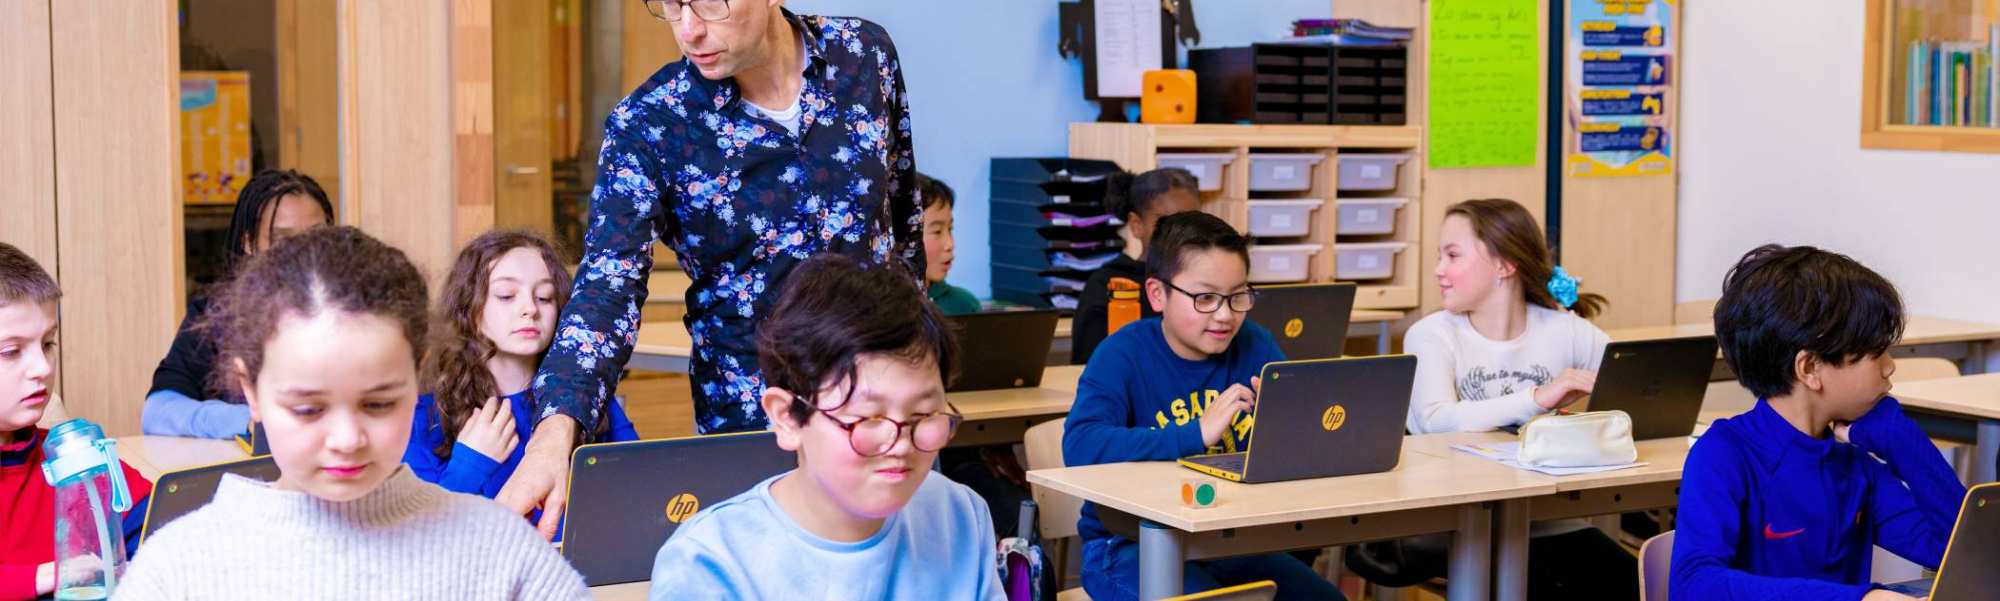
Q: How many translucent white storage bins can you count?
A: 7